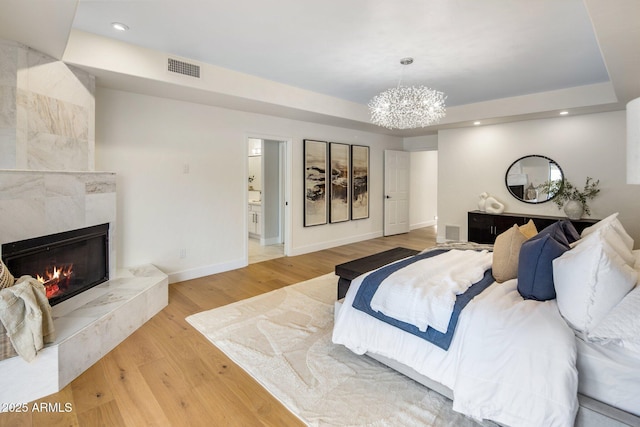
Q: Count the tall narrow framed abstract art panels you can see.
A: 3